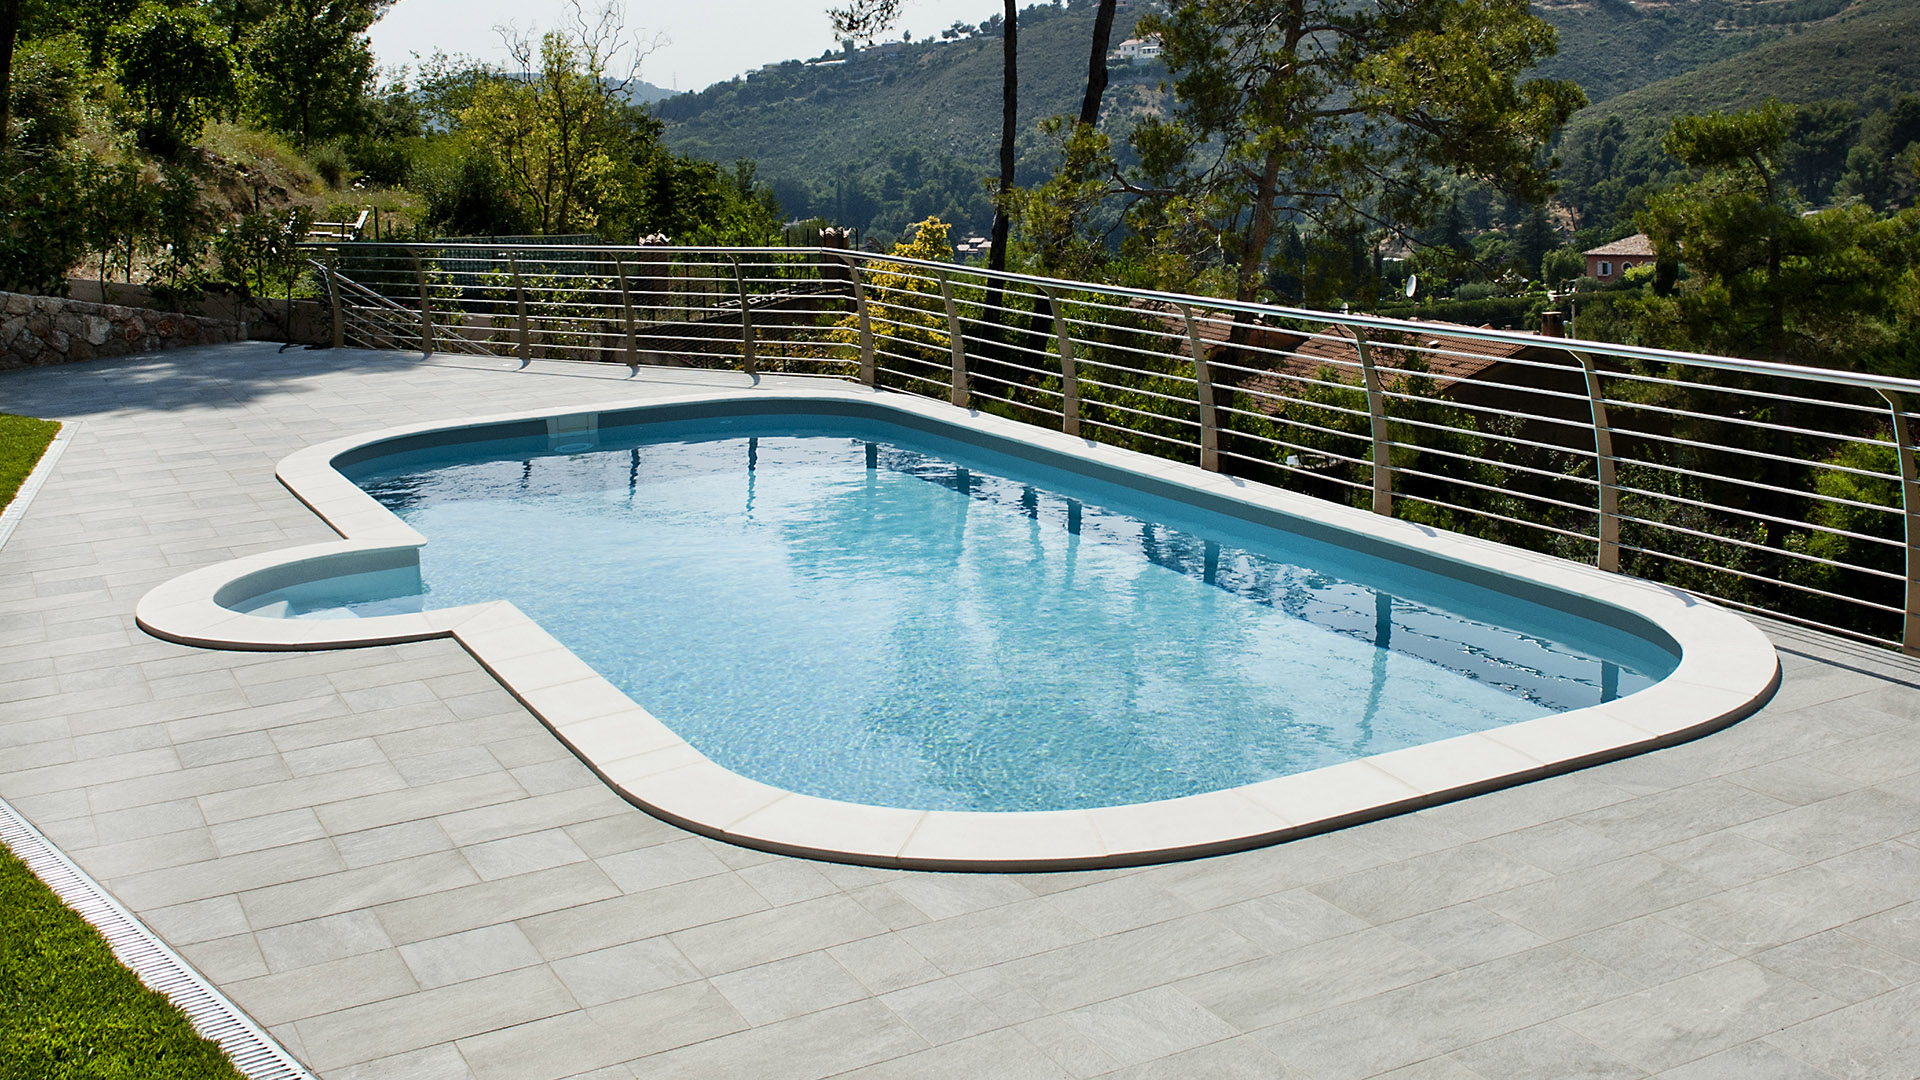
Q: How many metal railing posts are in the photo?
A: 12